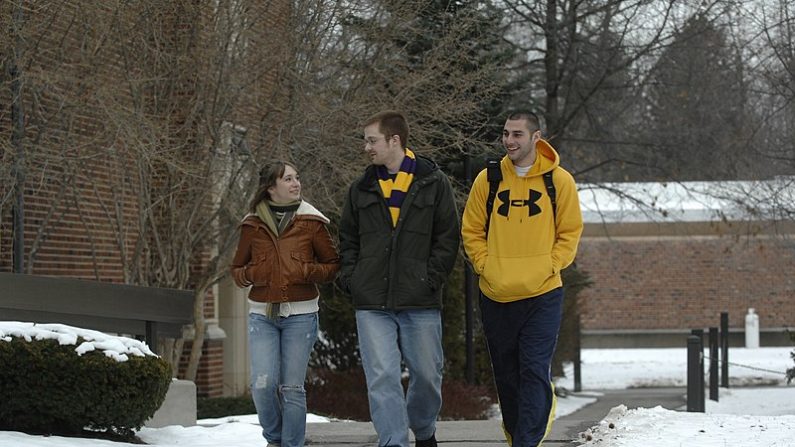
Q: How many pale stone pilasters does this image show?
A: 1